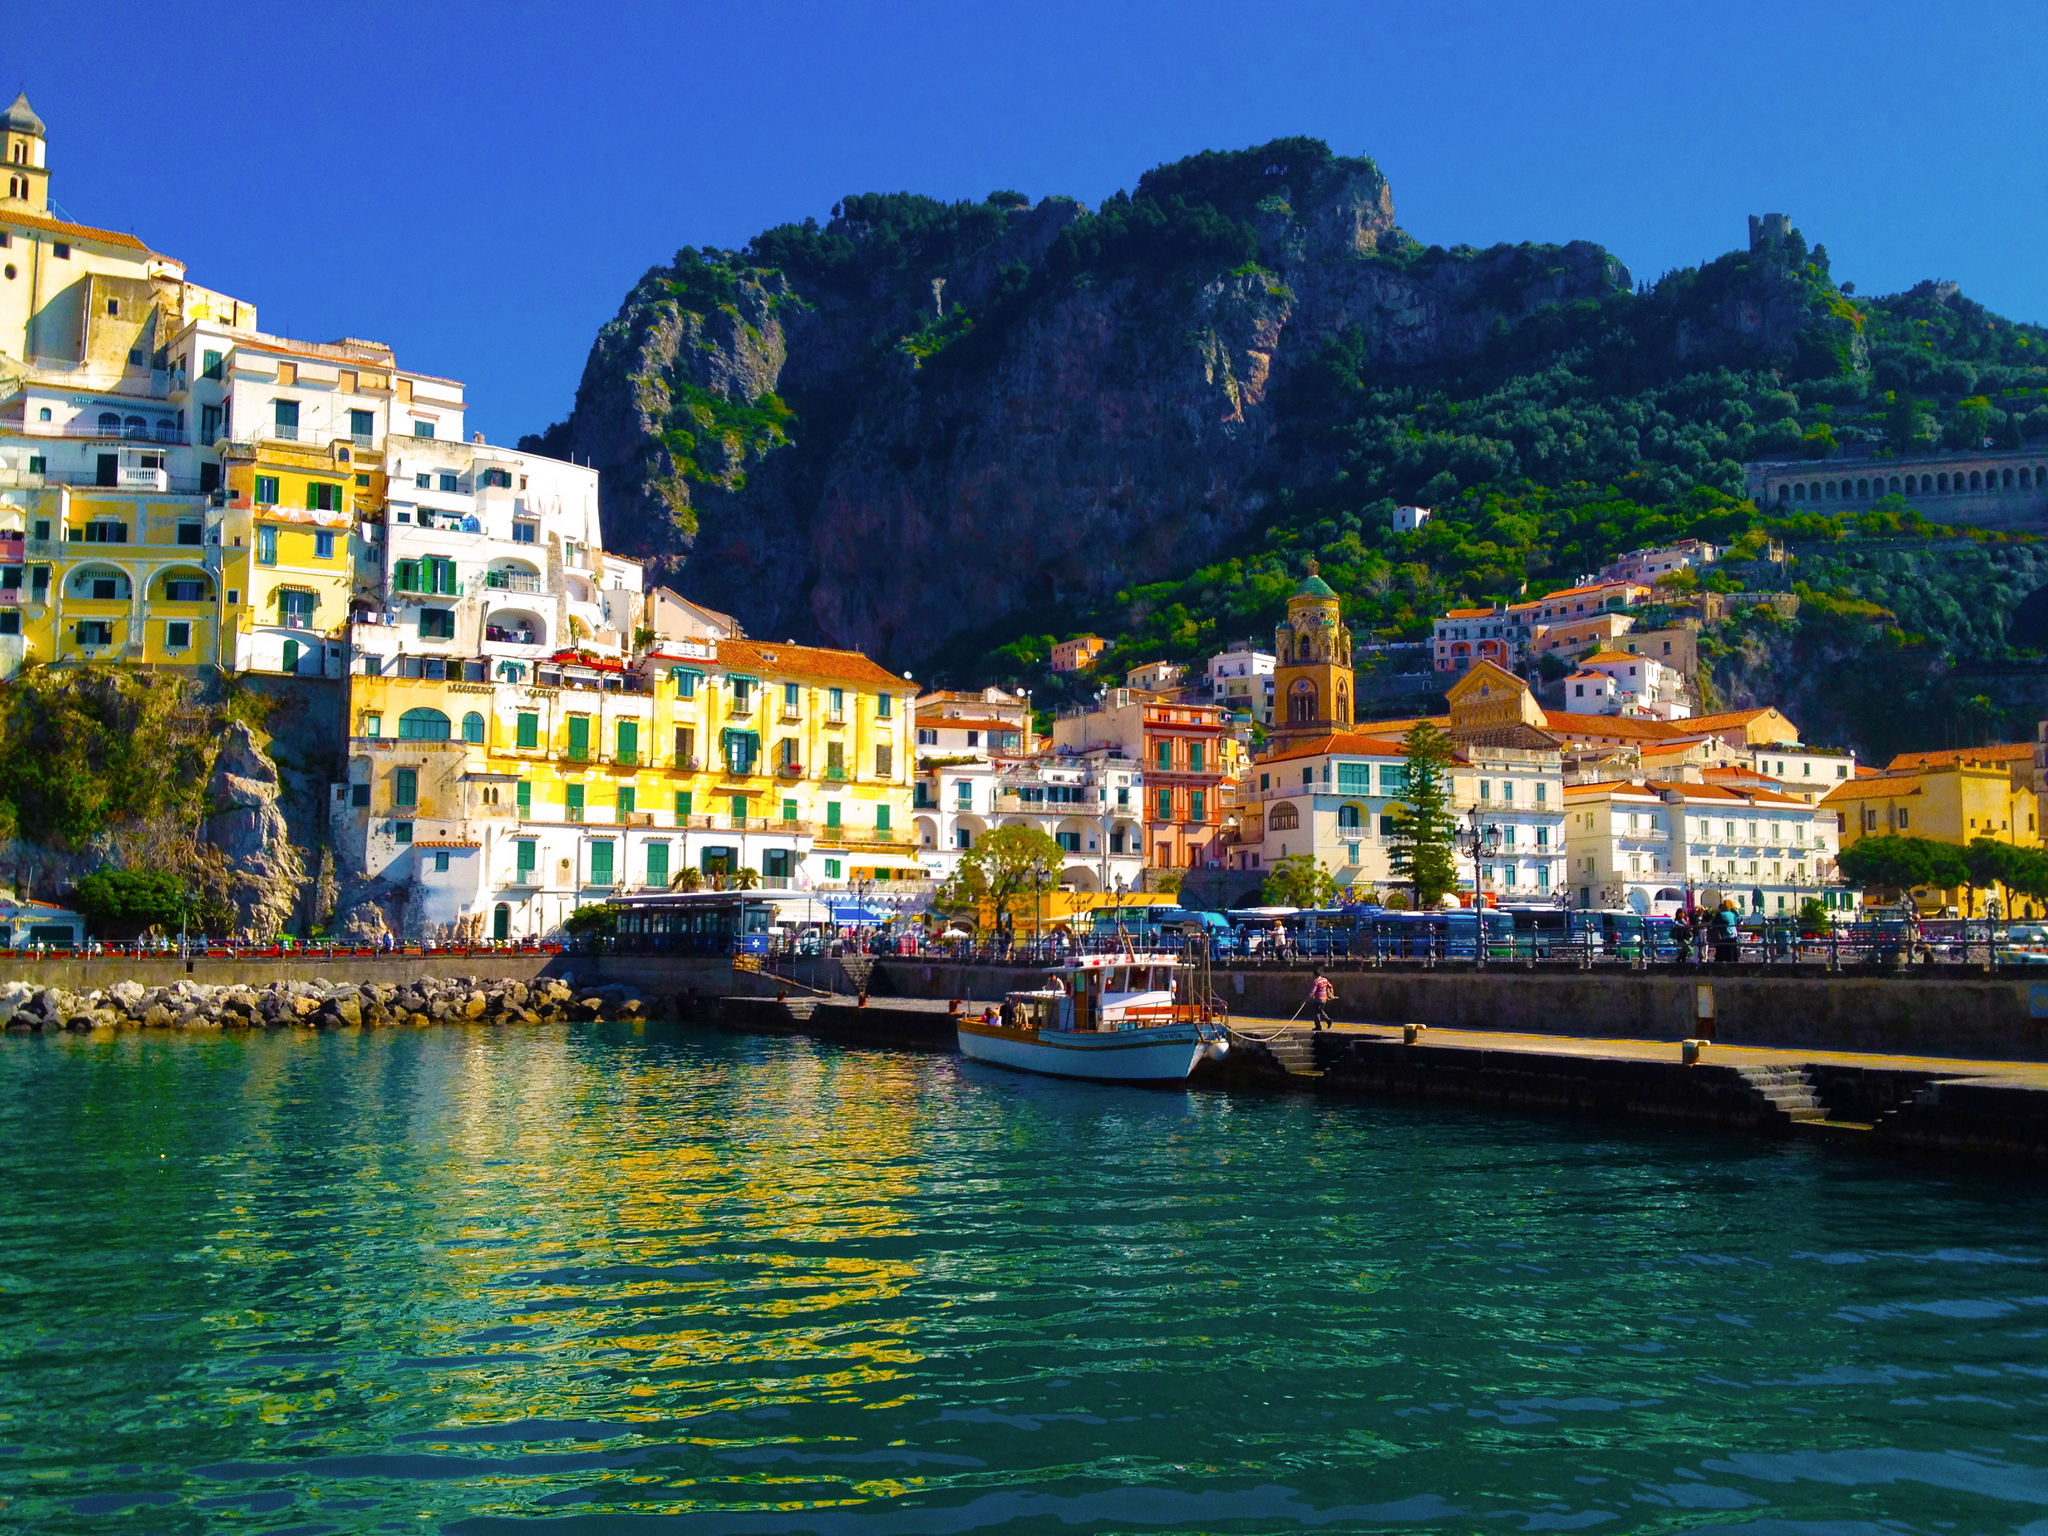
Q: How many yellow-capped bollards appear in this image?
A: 2